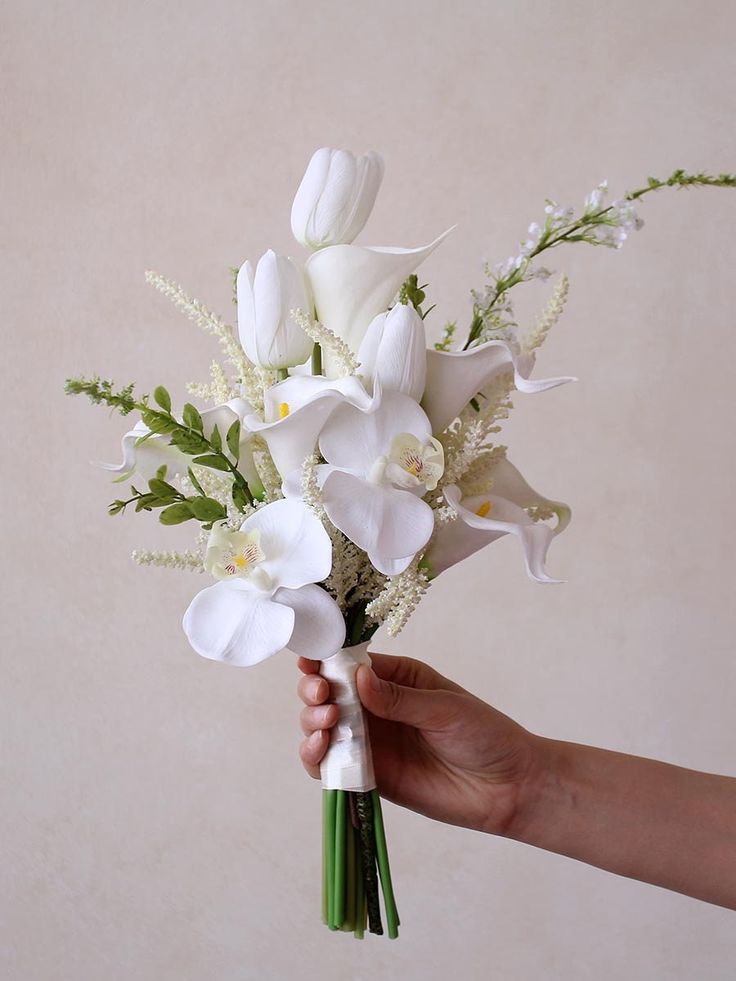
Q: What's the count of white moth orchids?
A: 2